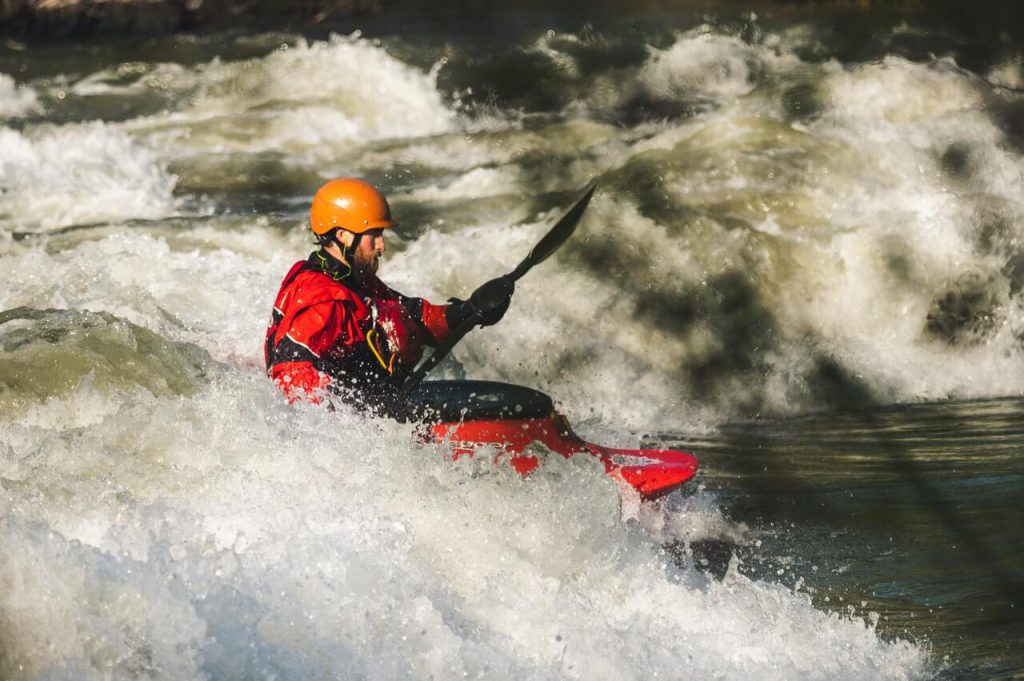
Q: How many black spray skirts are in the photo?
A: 1